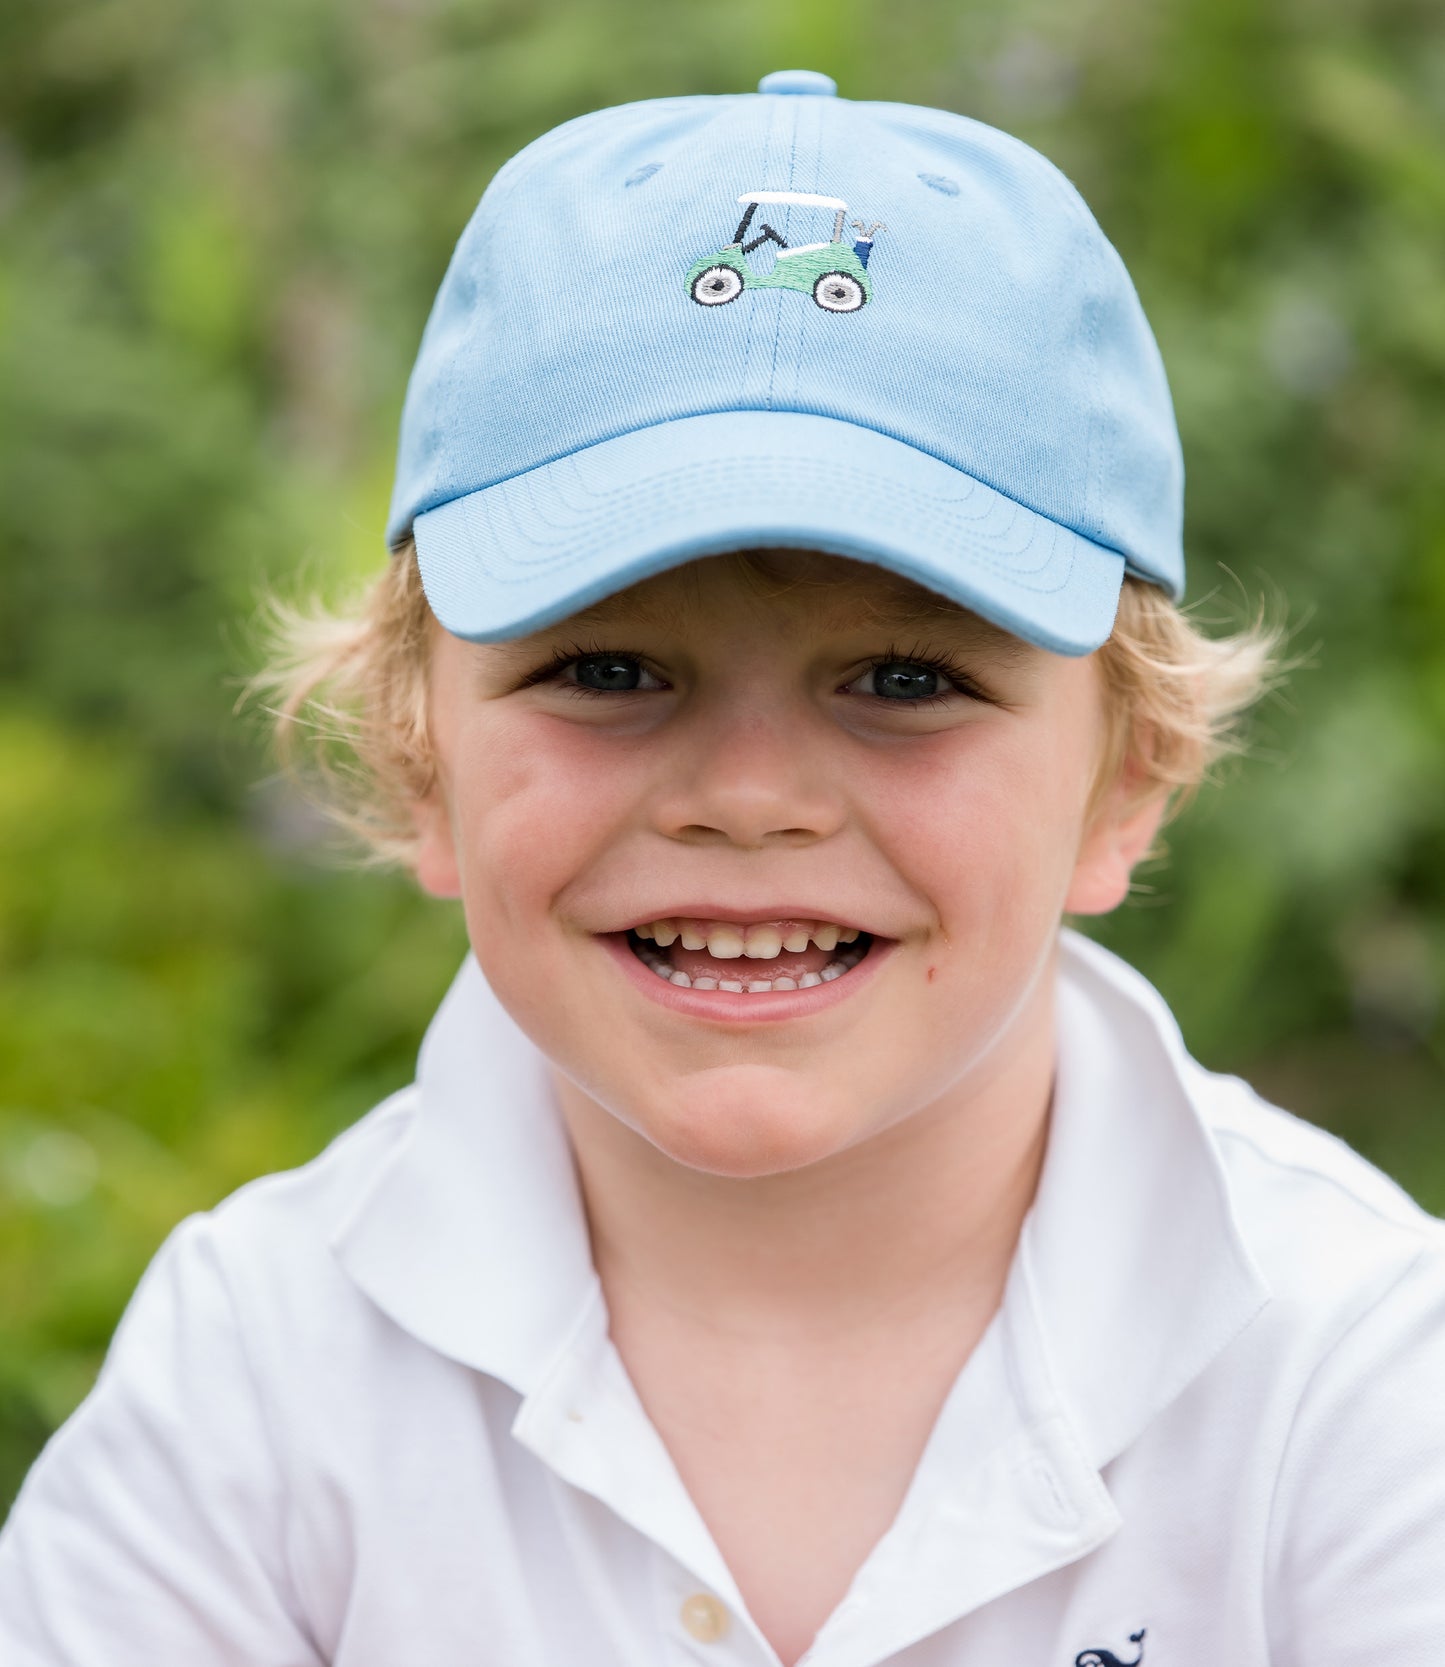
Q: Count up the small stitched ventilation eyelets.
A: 2